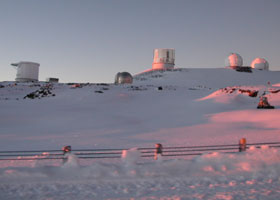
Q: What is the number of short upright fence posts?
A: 3